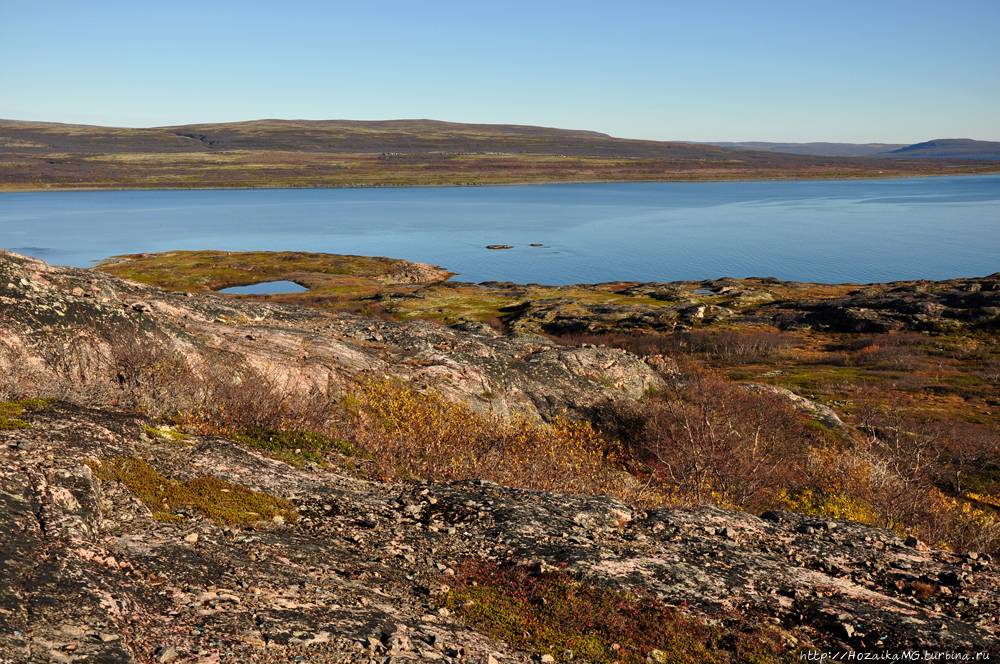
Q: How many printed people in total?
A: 0